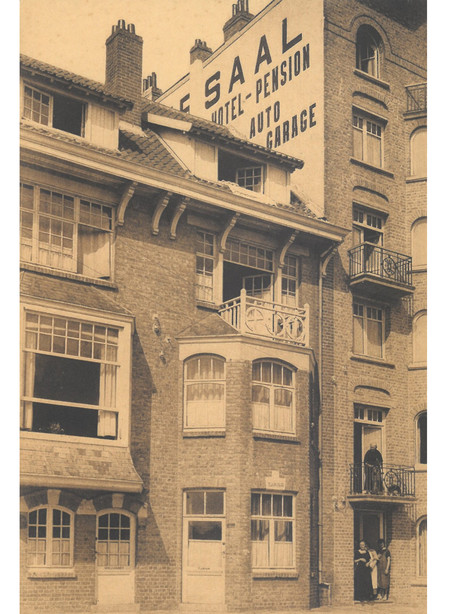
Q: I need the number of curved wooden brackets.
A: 6